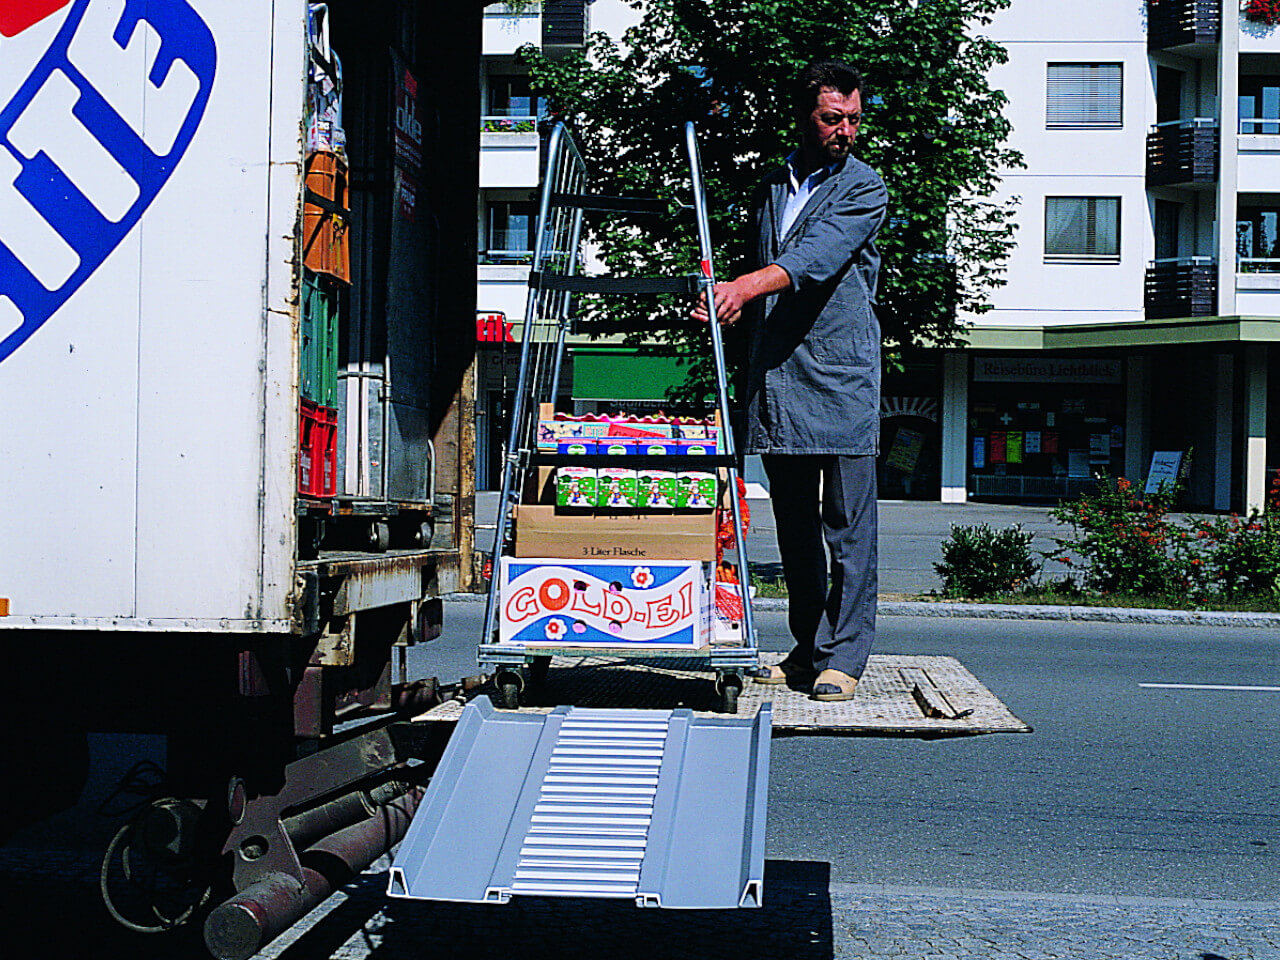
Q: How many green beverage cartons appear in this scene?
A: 4